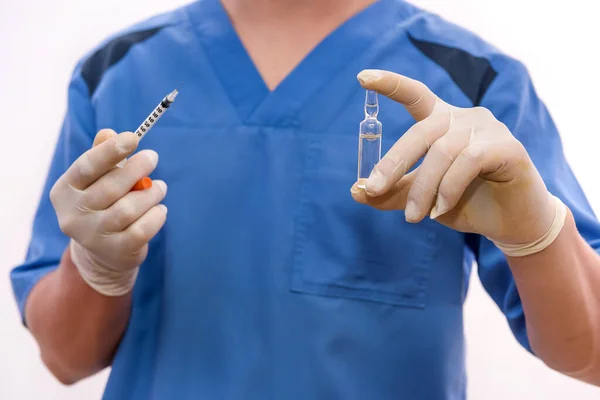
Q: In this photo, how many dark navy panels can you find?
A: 2